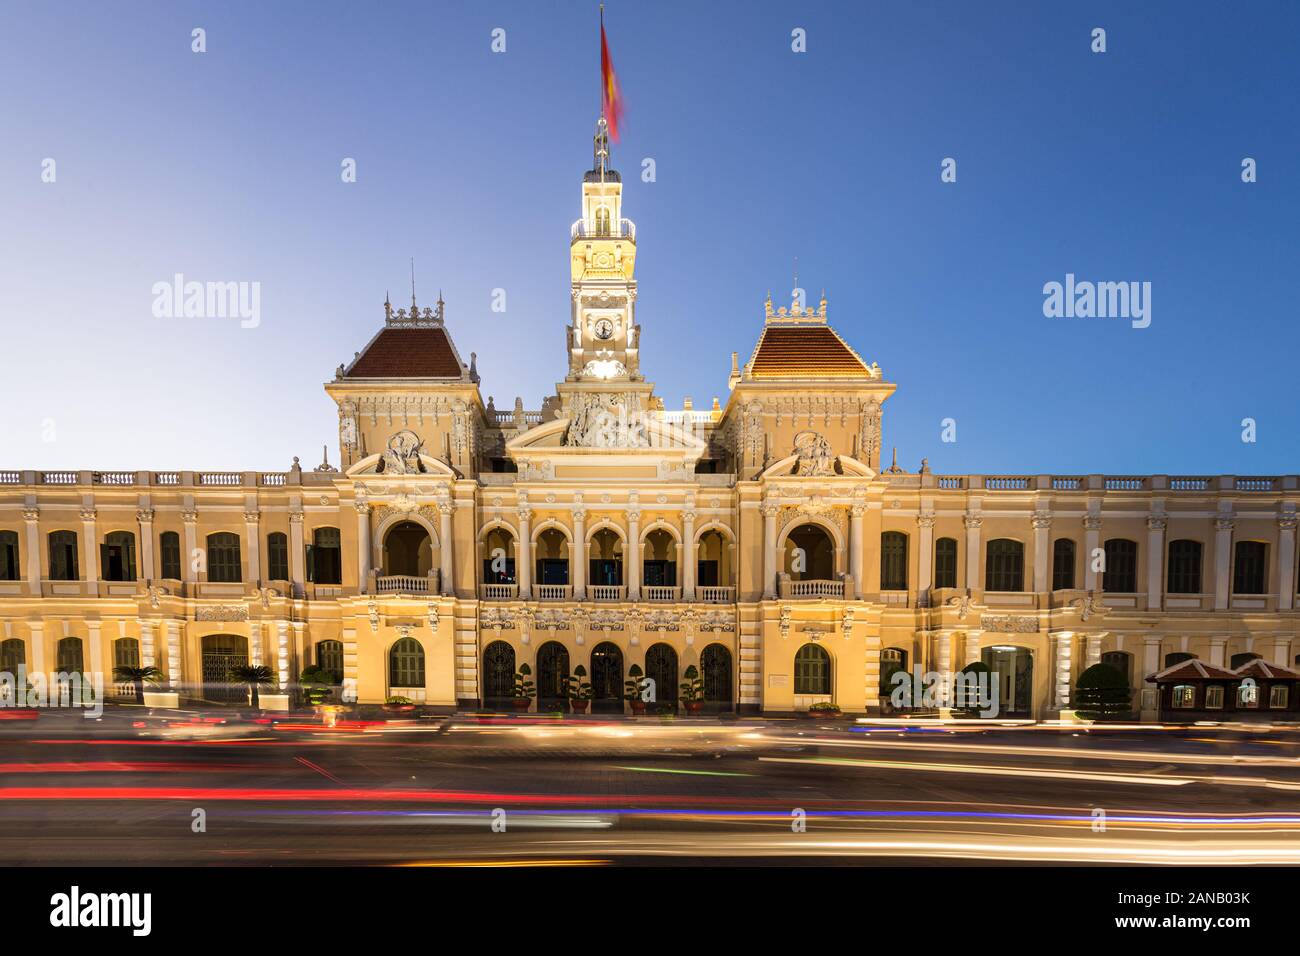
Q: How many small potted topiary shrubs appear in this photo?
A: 4